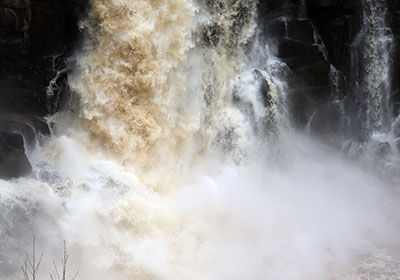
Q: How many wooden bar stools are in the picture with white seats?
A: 0